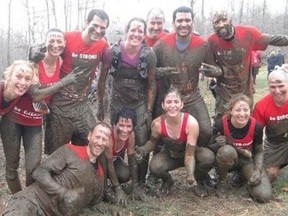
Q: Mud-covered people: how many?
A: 12